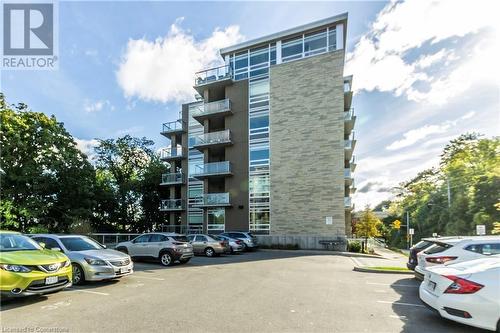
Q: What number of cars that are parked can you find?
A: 9